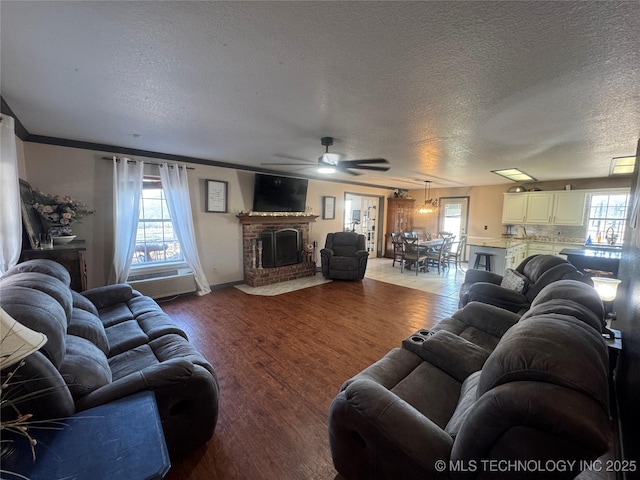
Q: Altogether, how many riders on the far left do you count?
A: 0